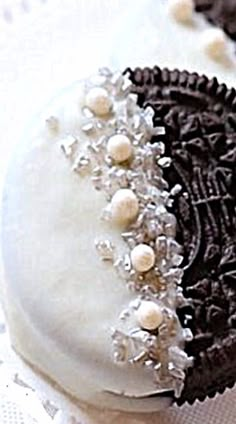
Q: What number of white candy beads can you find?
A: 7